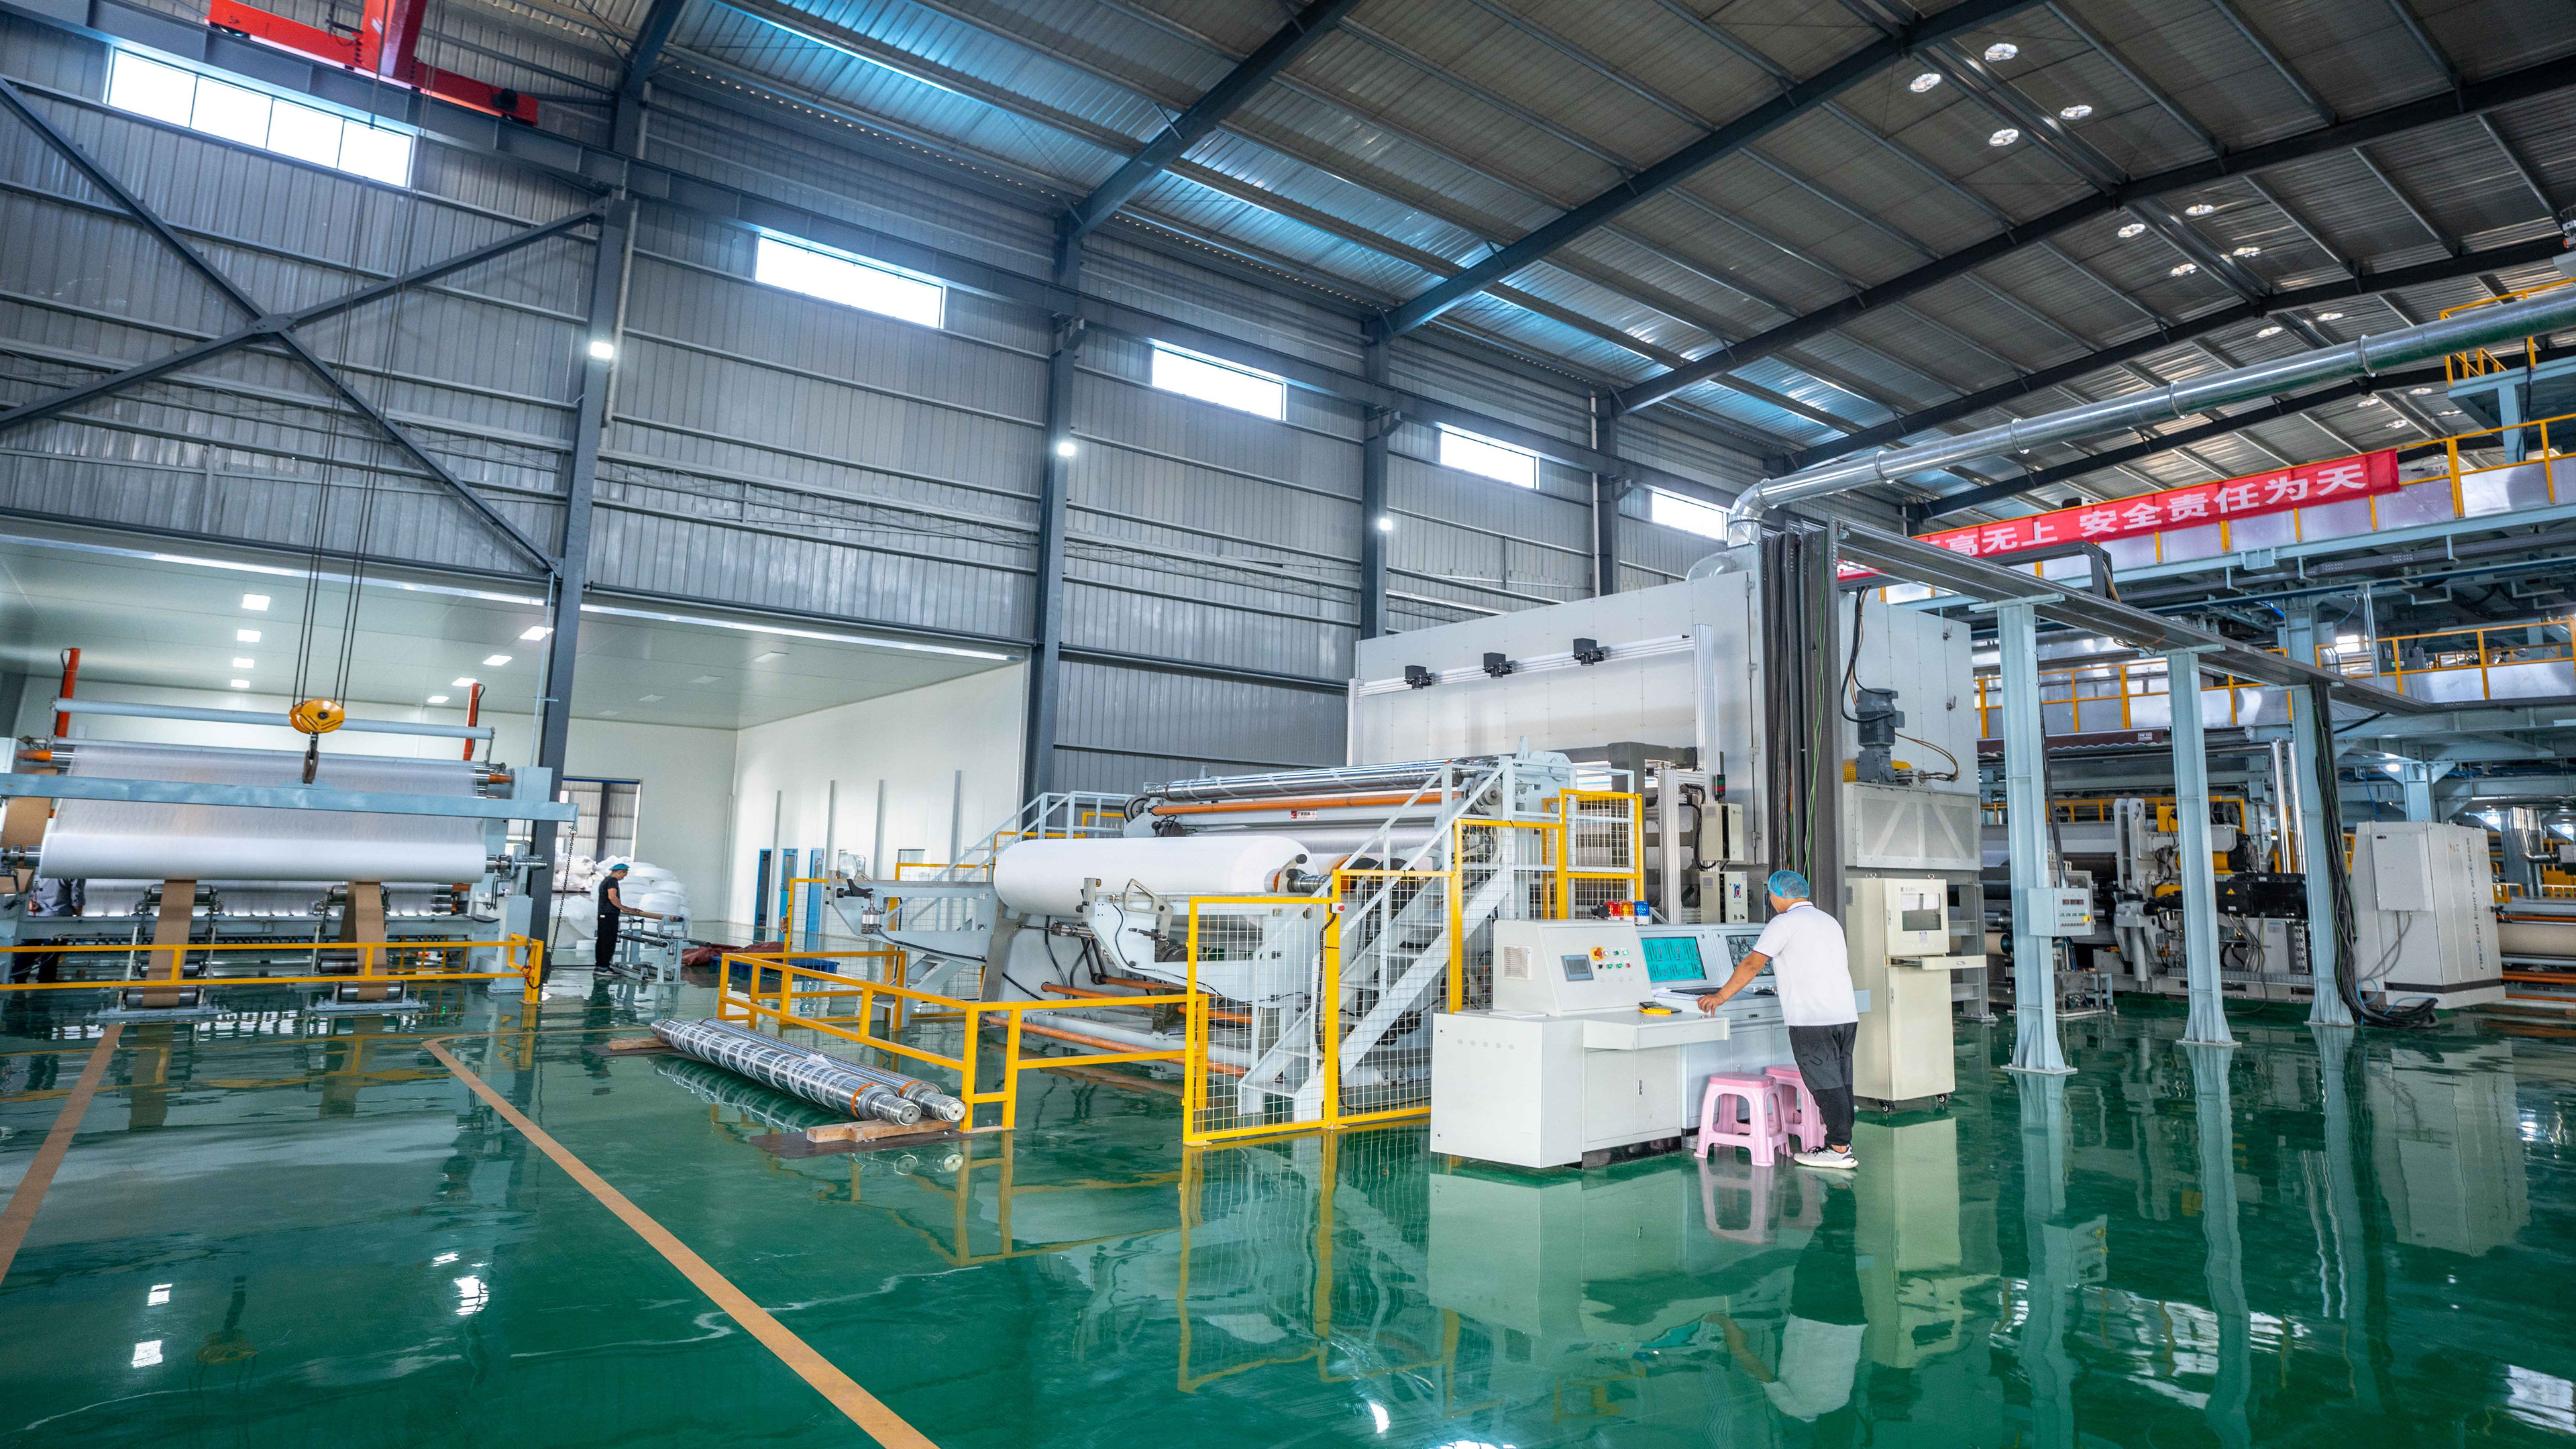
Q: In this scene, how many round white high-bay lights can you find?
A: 14